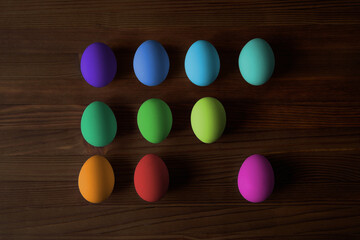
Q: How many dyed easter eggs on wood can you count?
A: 10